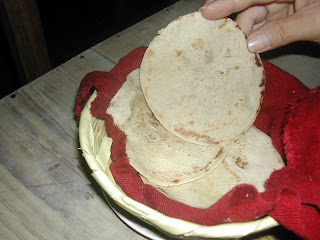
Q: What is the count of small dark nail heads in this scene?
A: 4